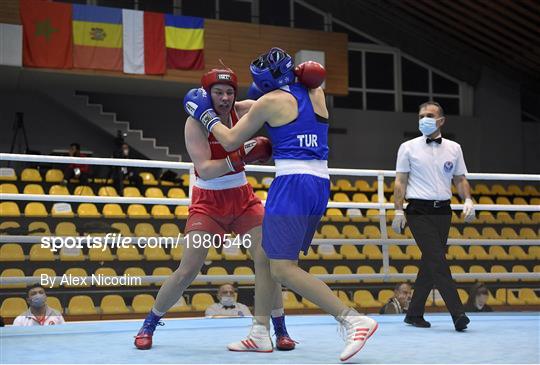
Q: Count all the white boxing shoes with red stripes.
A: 2